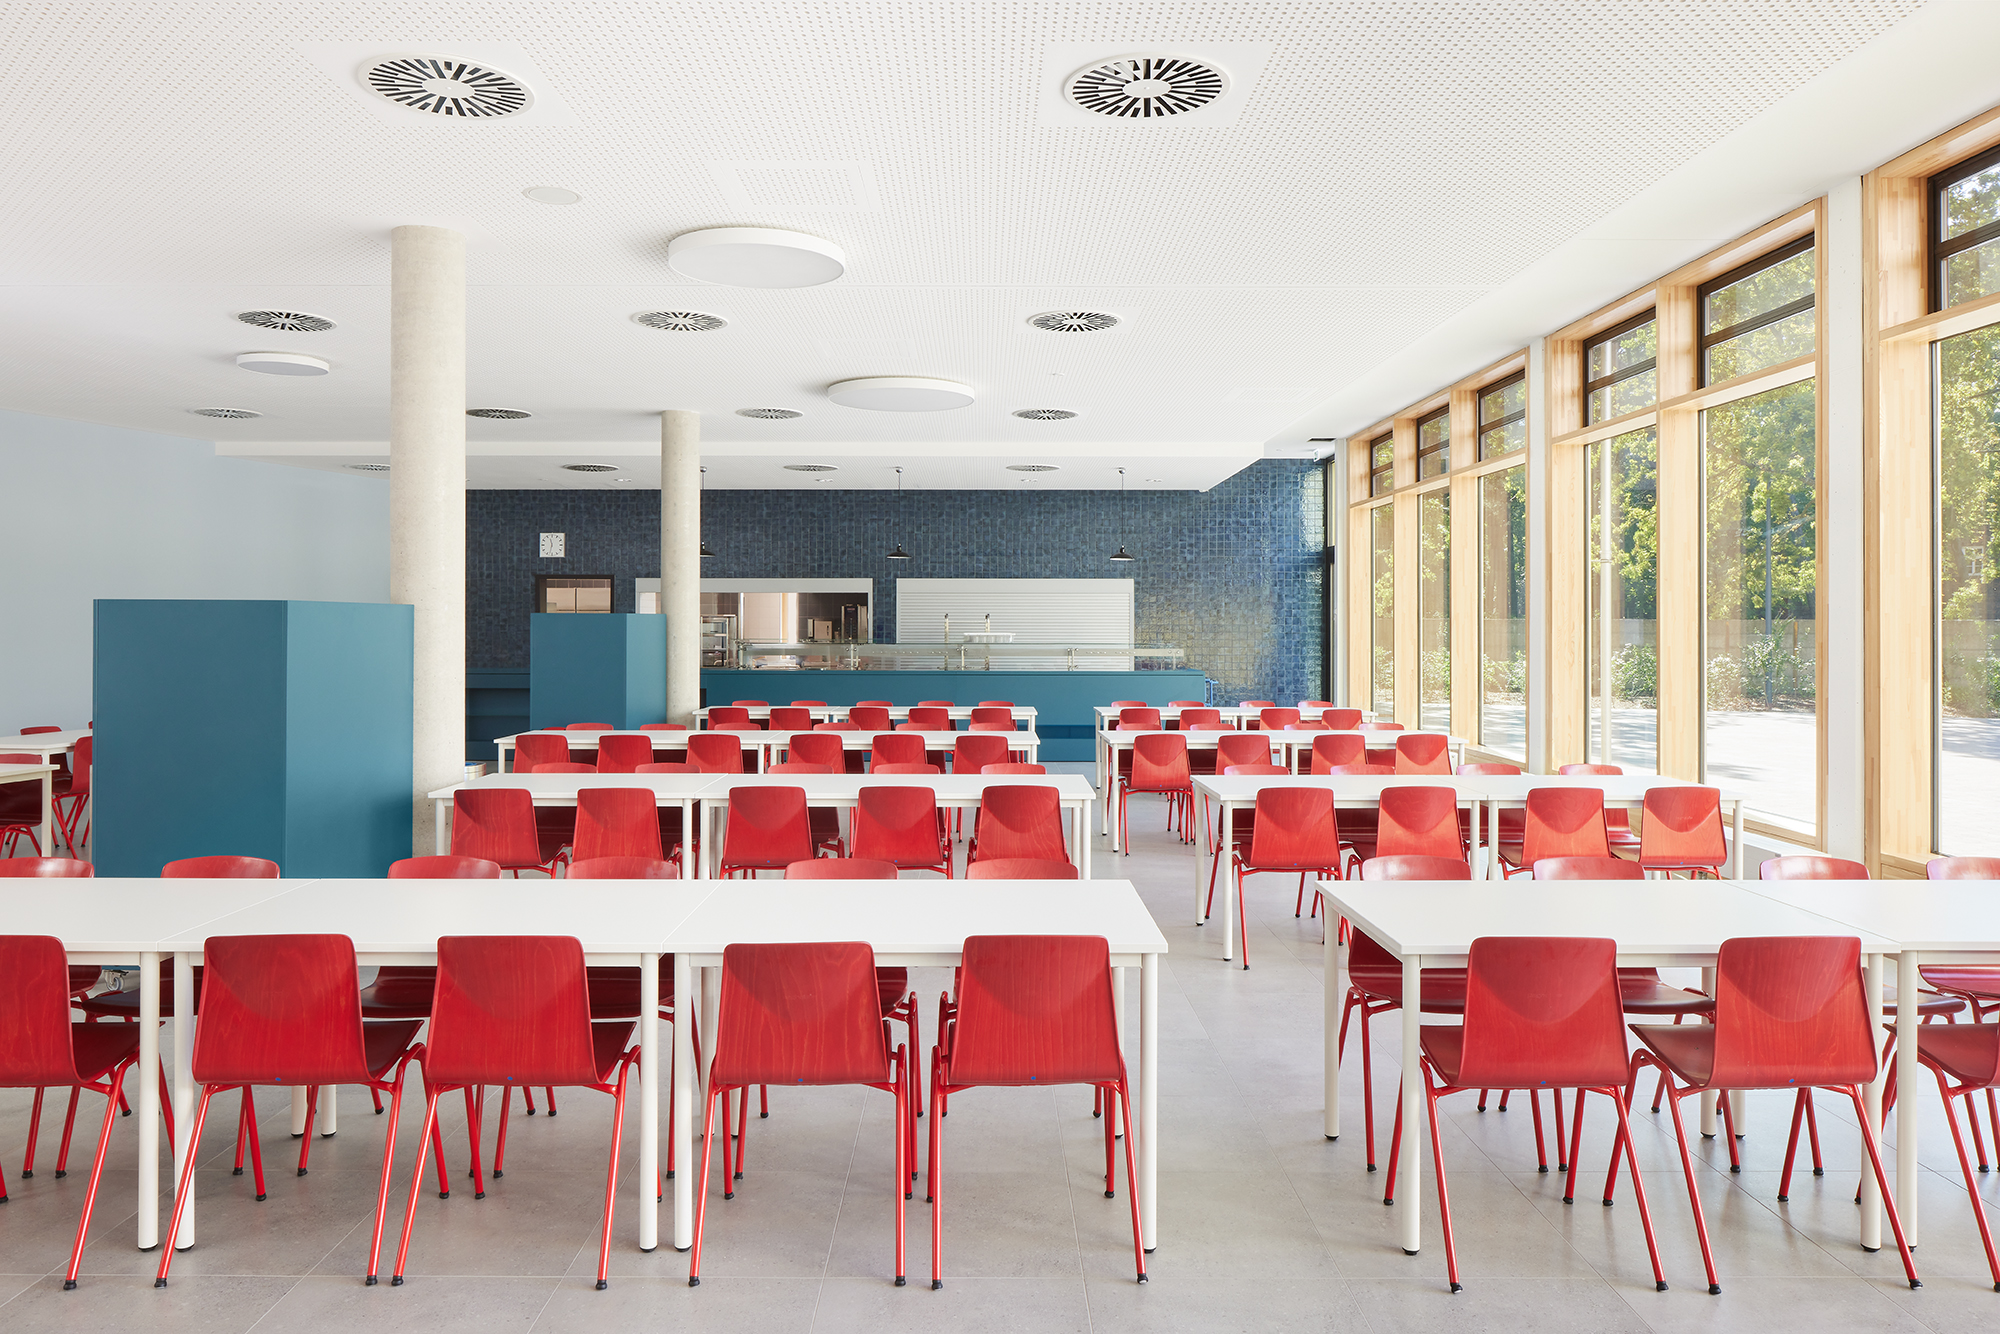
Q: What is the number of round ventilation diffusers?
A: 13